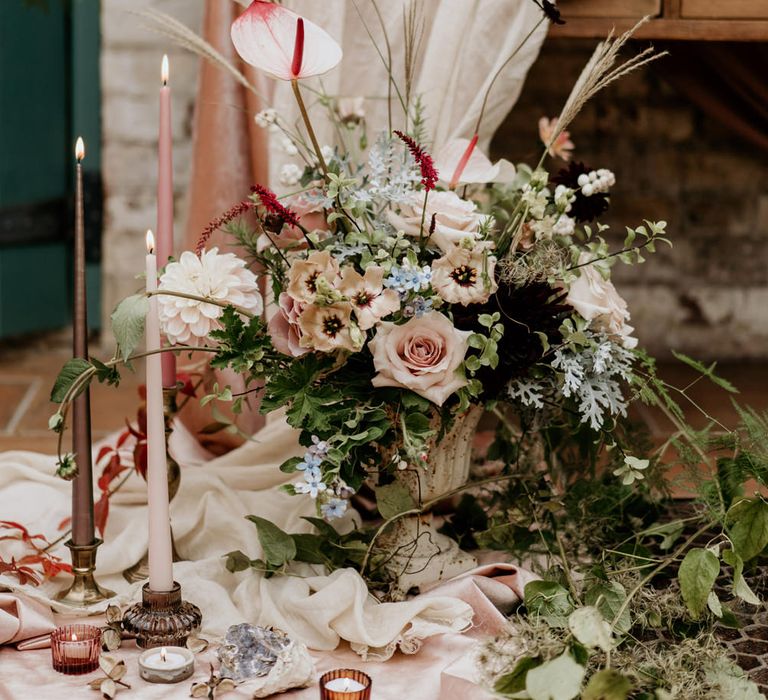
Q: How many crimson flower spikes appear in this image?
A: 3